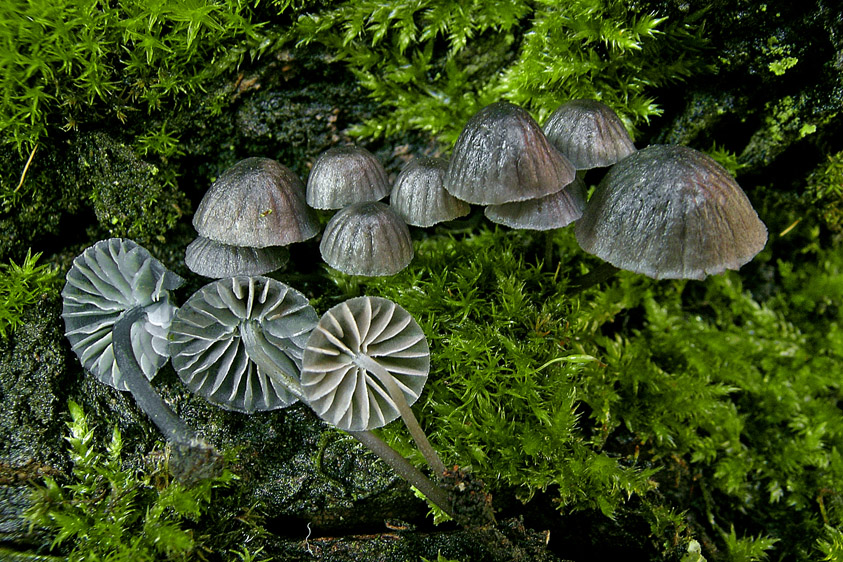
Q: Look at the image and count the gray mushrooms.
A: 12